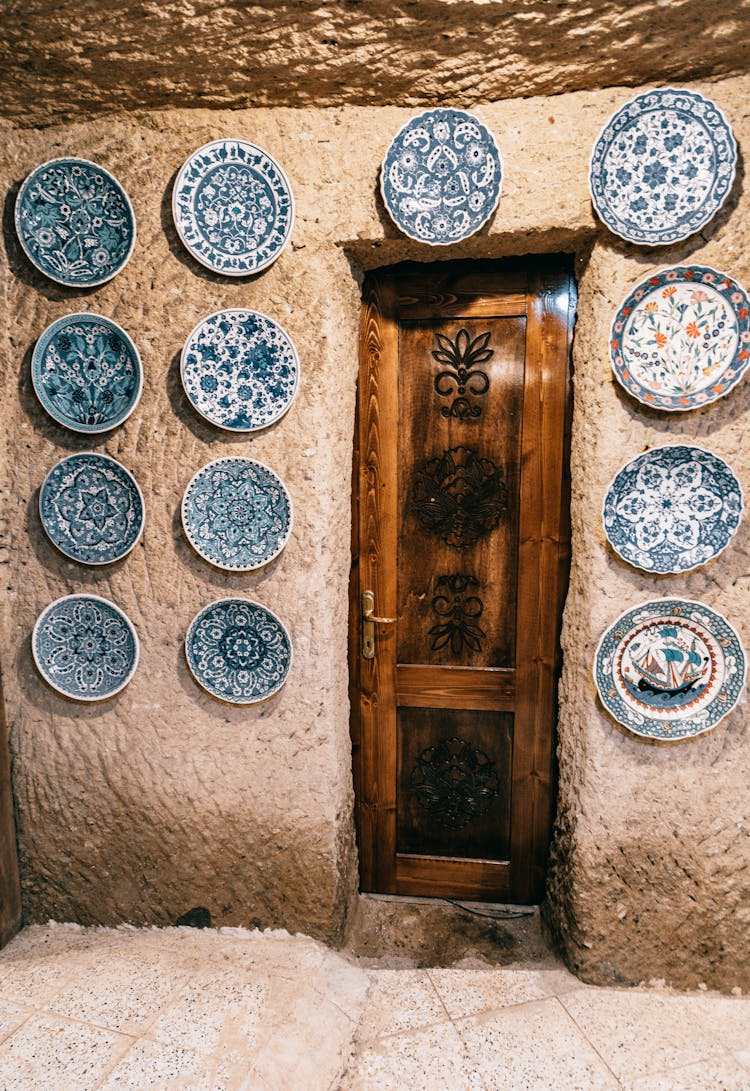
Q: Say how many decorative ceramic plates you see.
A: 13